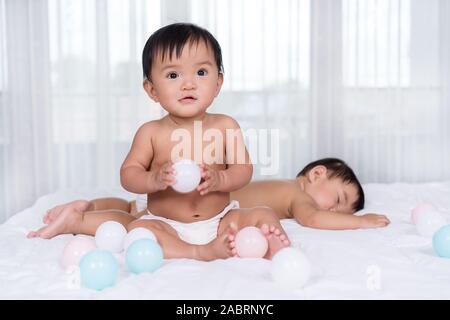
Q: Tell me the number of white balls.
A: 5